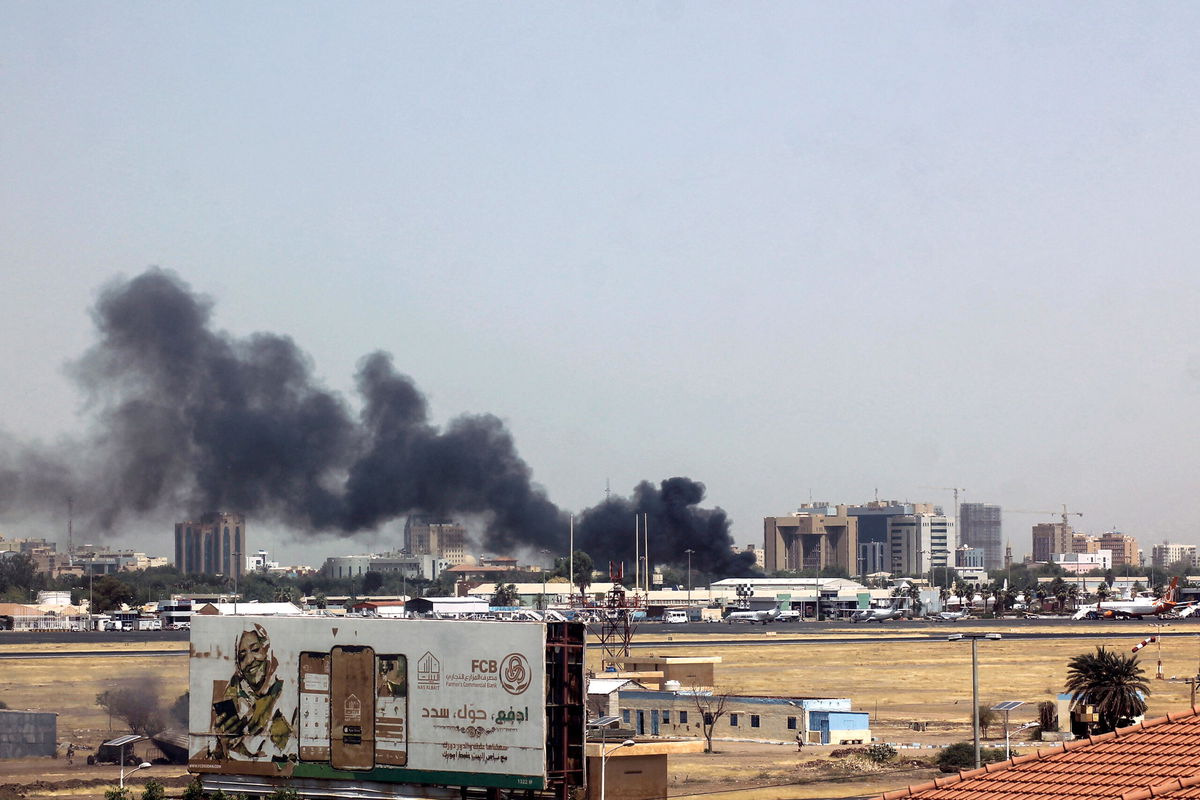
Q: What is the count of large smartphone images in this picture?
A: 3